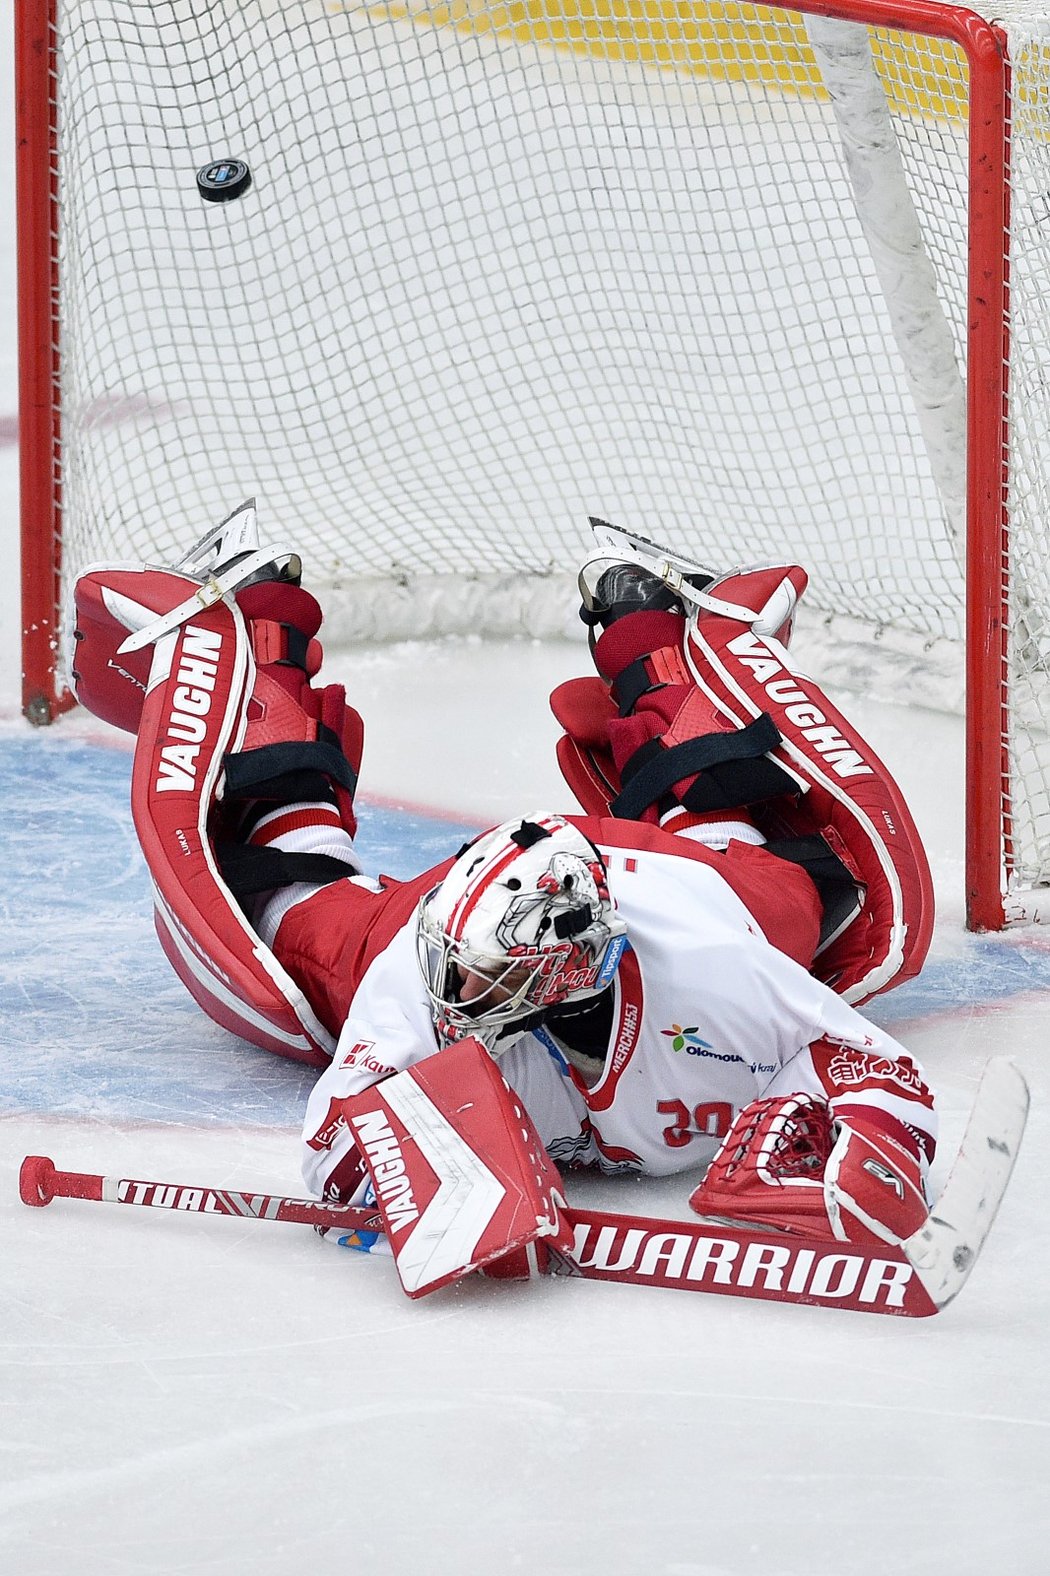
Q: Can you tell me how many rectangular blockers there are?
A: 1